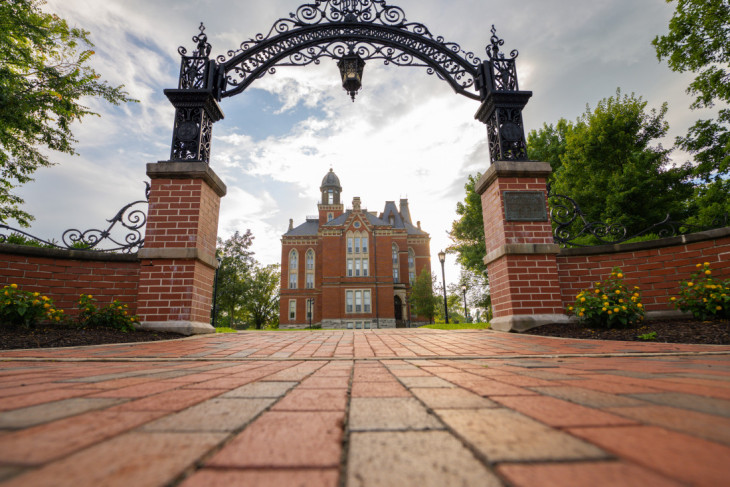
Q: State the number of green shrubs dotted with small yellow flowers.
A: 4